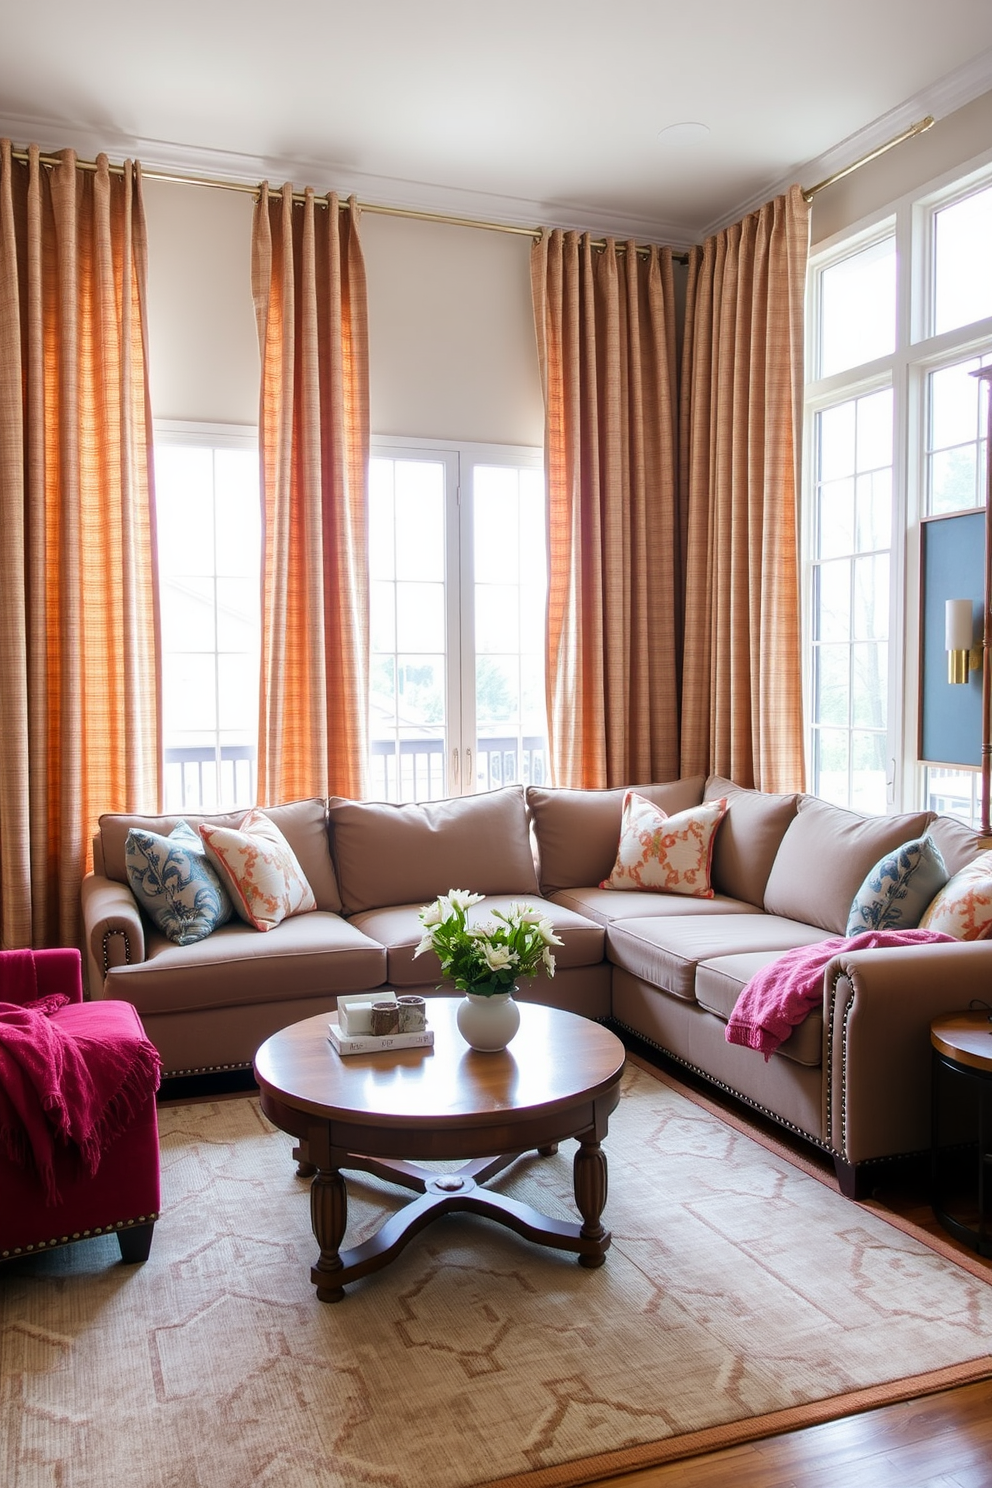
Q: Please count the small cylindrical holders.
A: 2